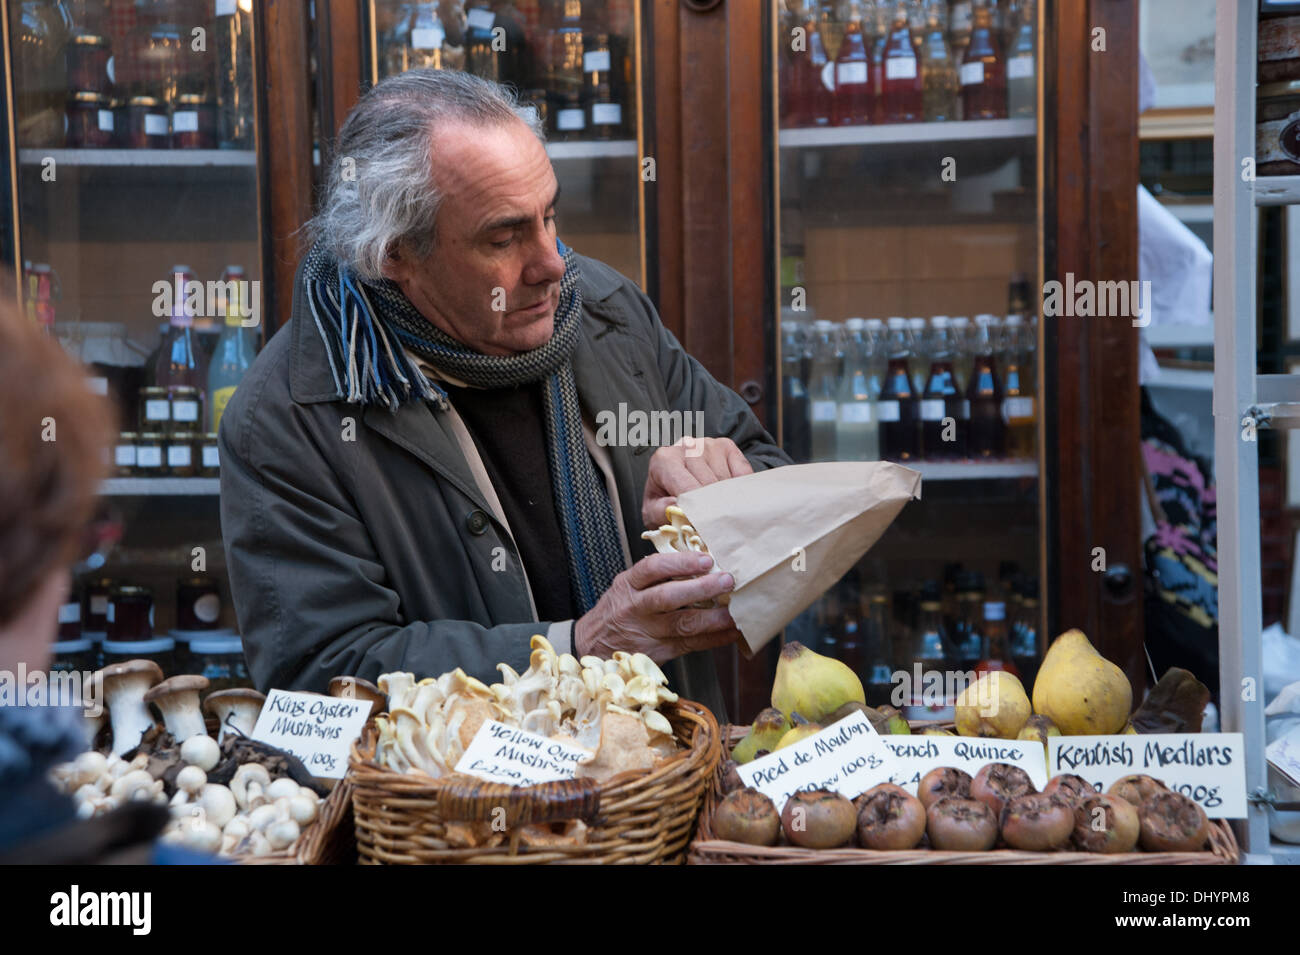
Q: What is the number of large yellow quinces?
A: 3